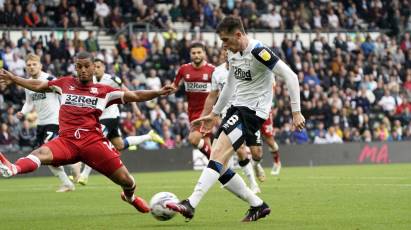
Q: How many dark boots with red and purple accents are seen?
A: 2